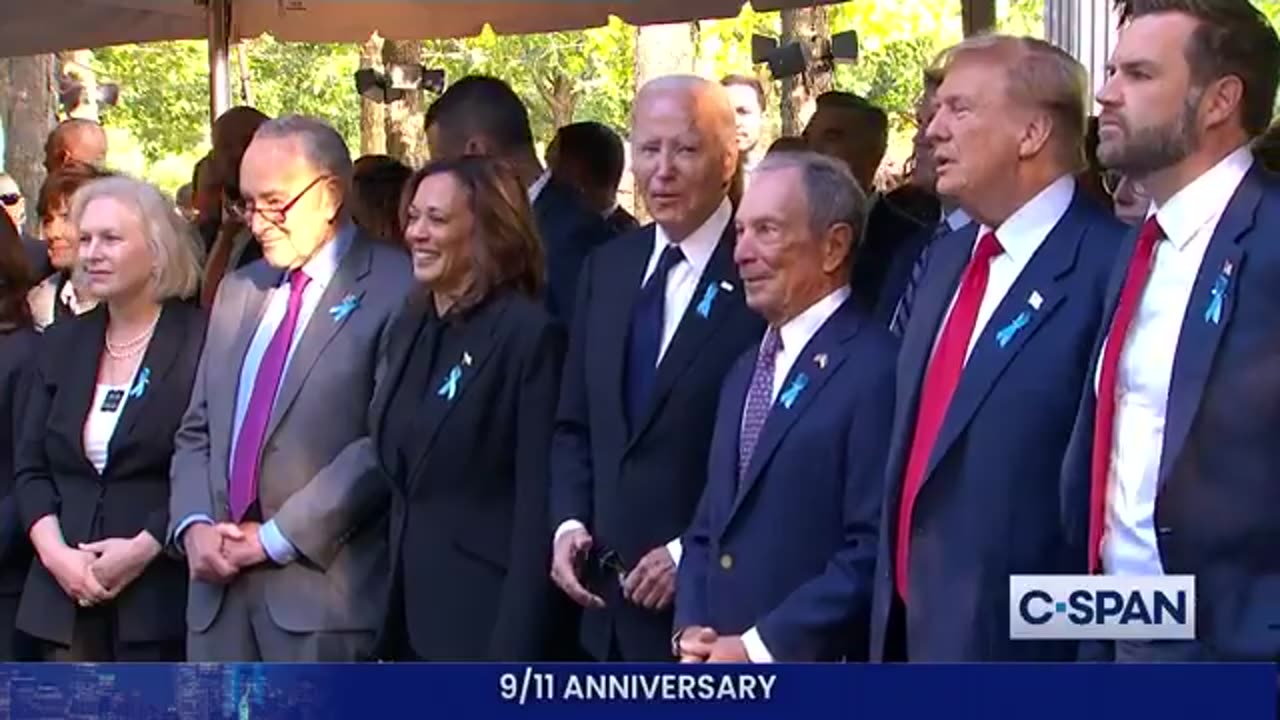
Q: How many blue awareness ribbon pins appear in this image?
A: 7